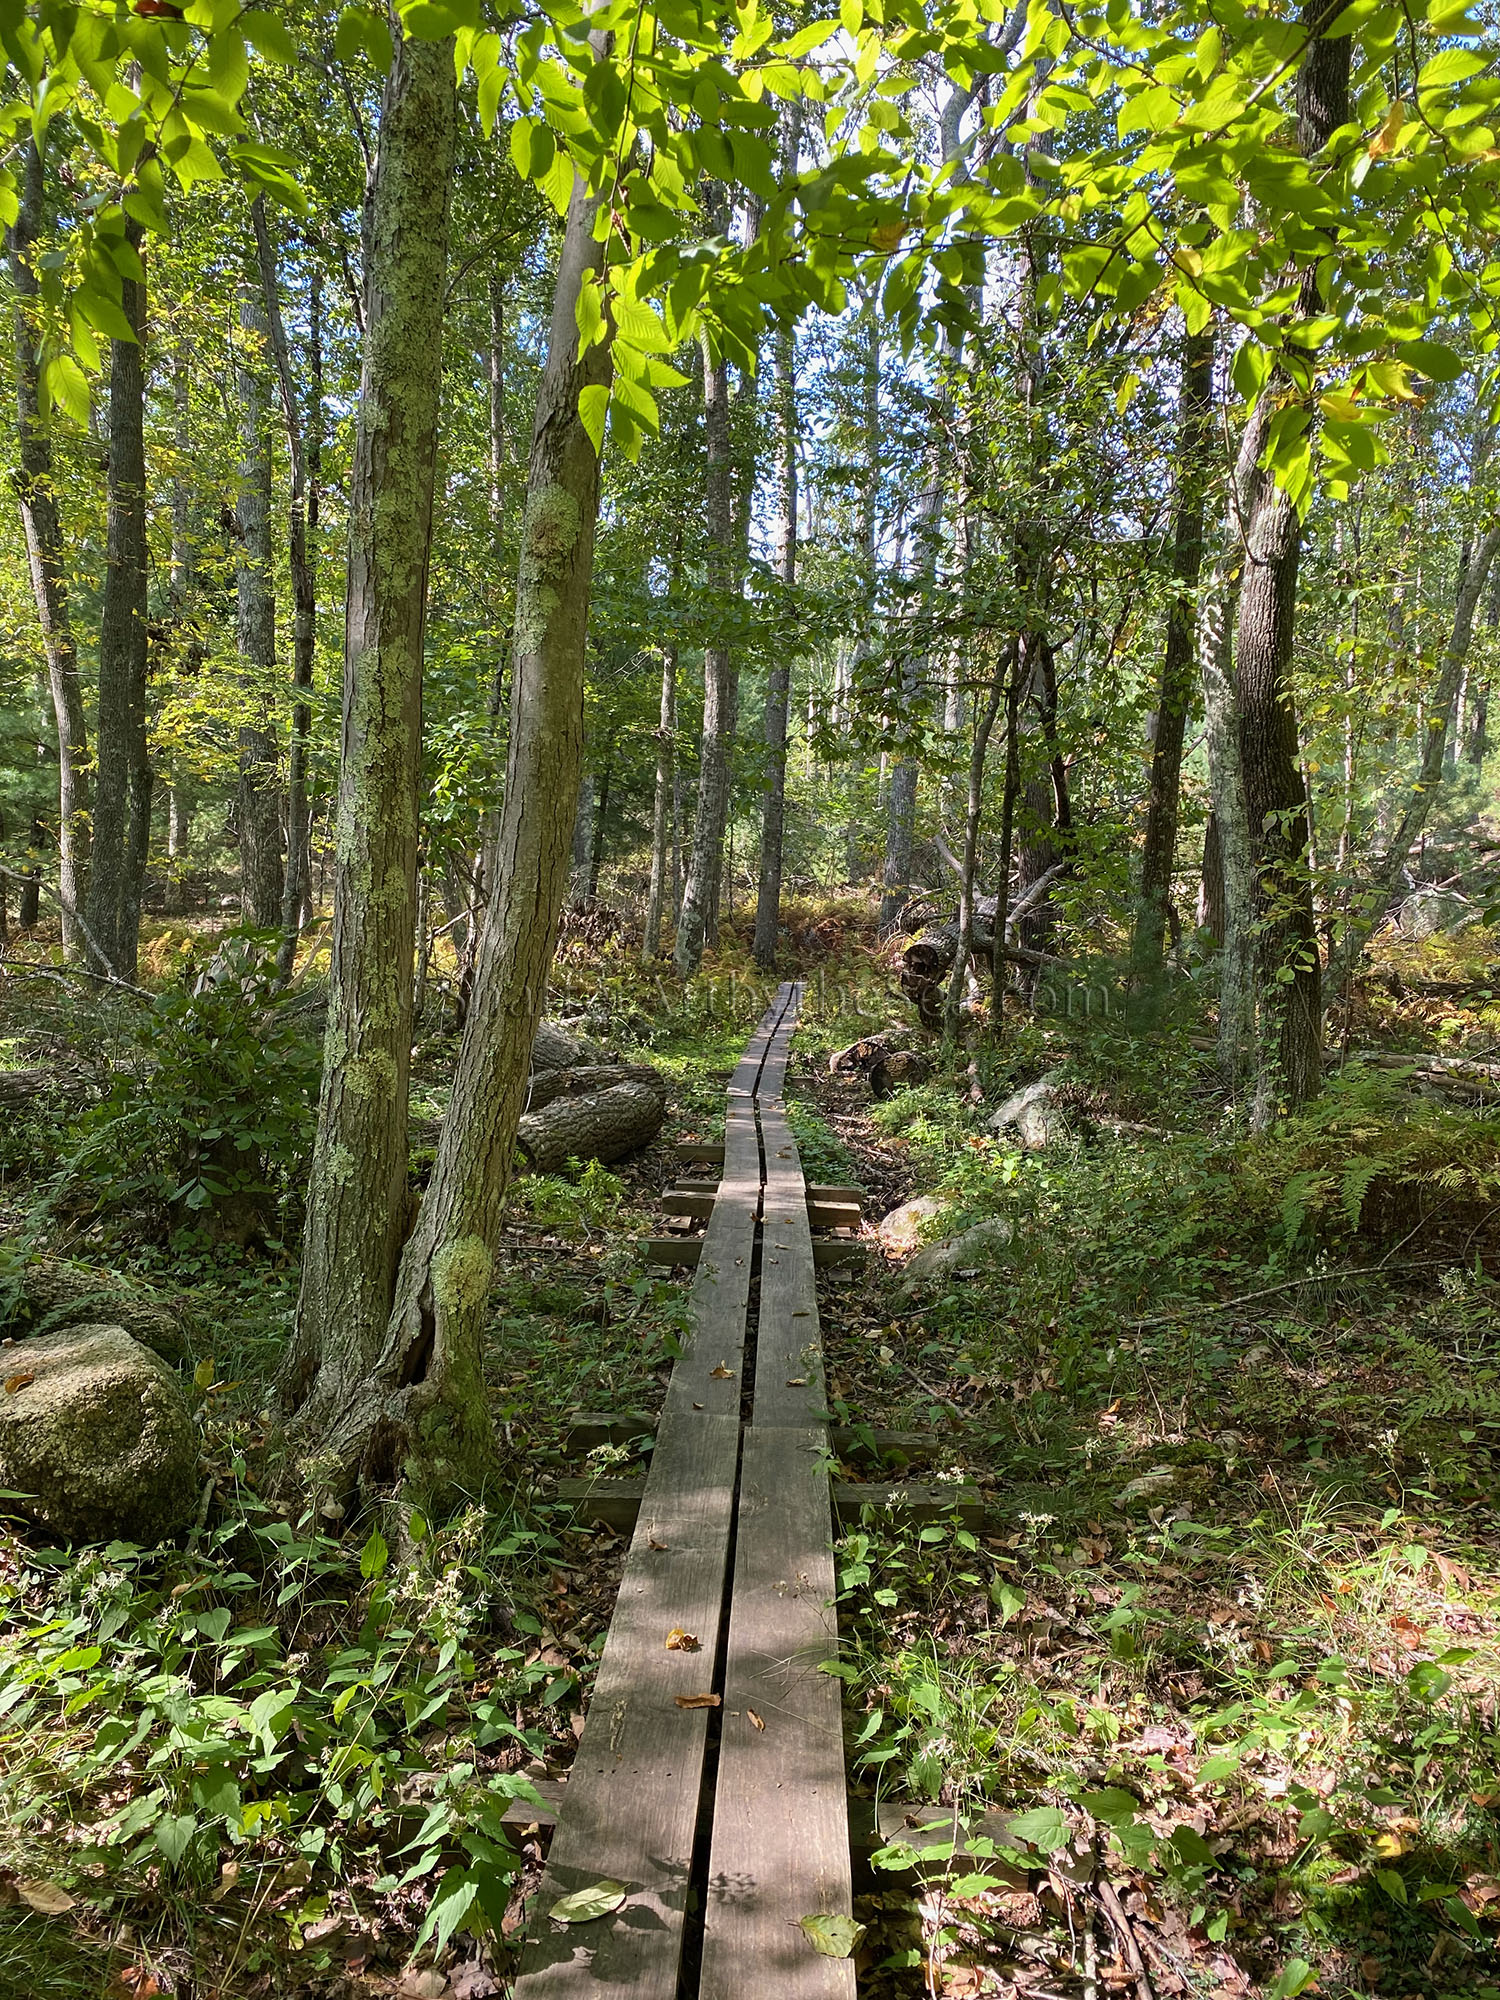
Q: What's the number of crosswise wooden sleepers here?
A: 8